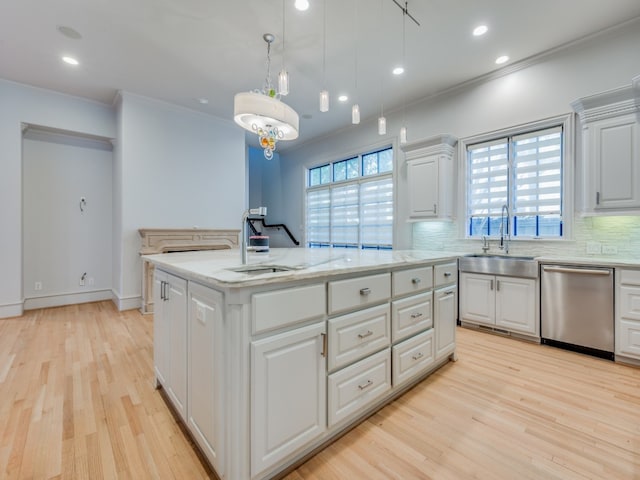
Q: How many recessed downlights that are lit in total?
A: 6